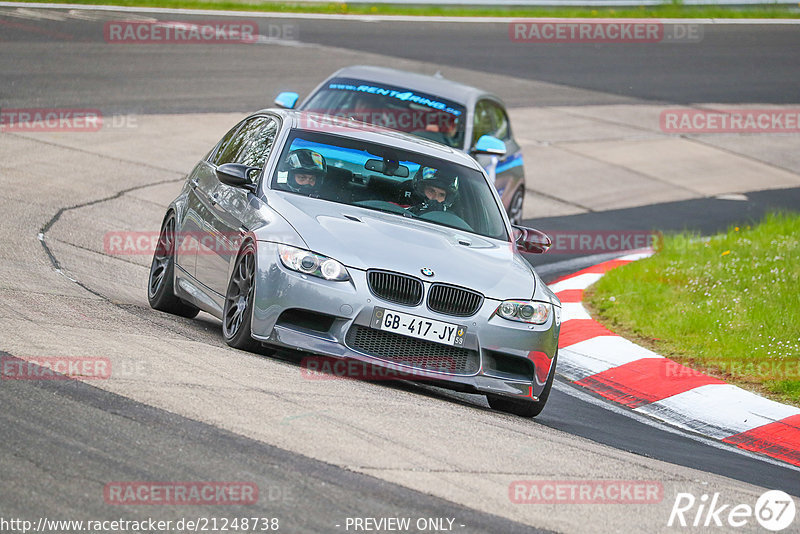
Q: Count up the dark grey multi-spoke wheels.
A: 2